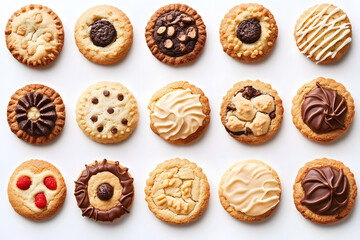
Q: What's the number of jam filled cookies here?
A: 1